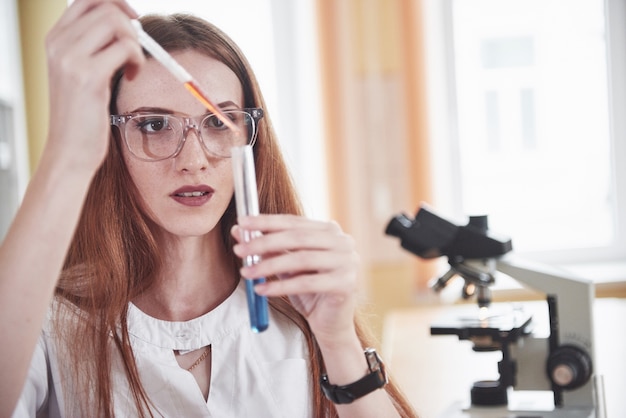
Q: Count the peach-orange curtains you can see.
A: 2